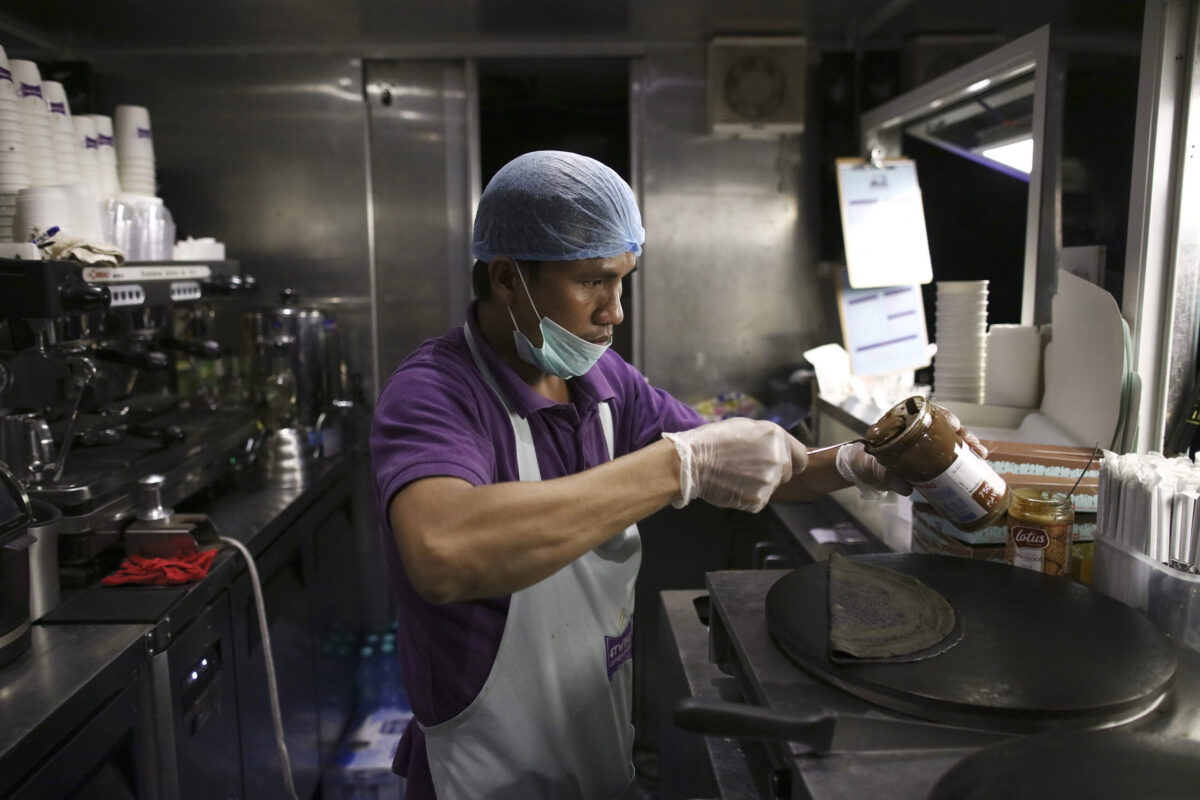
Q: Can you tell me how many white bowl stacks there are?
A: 1